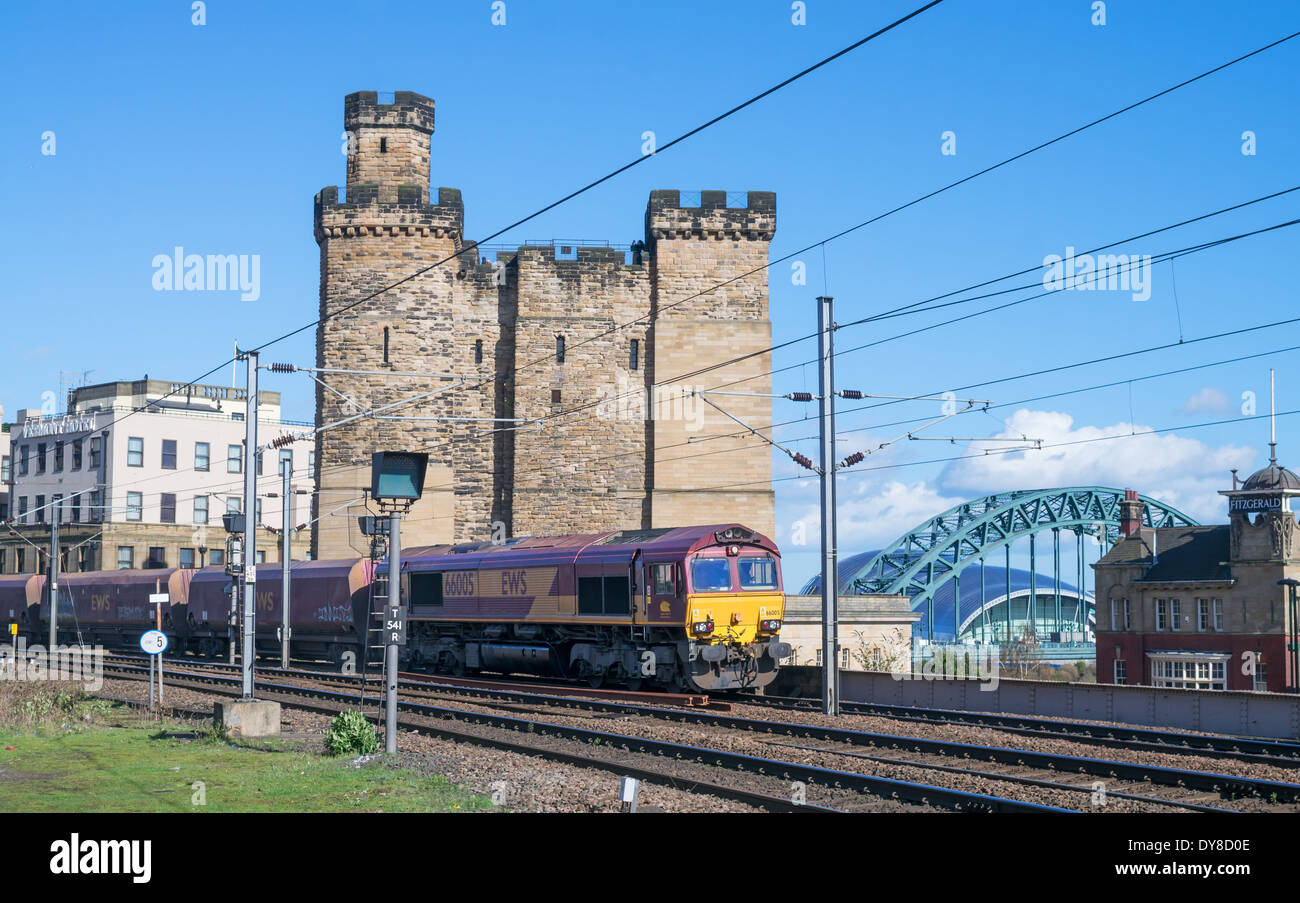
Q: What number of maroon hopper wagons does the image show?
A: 3